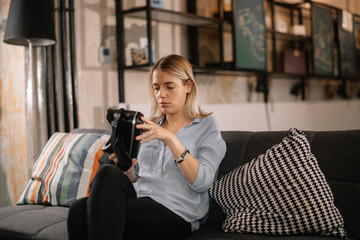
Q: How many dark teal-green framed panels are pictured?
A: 3